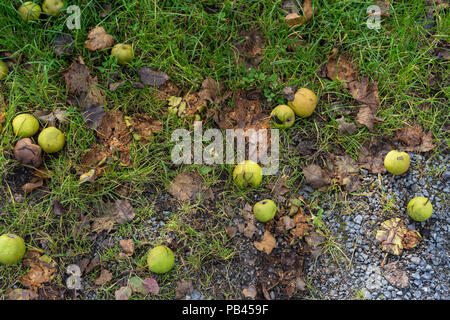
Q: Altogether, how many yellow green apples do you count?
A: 14